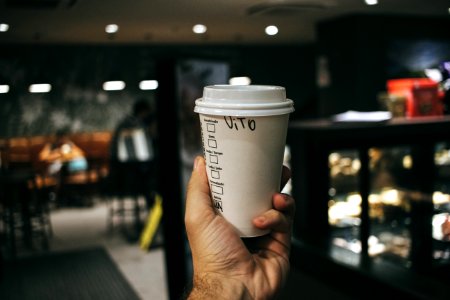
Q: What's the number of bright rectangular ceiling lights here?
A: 5